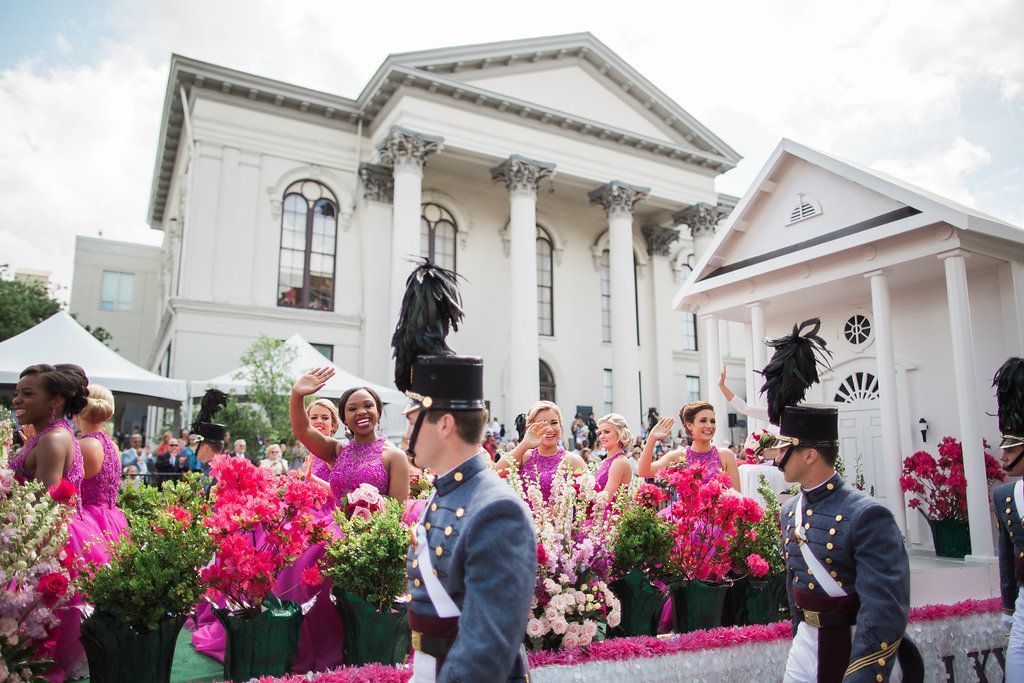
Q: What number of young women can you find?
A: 7